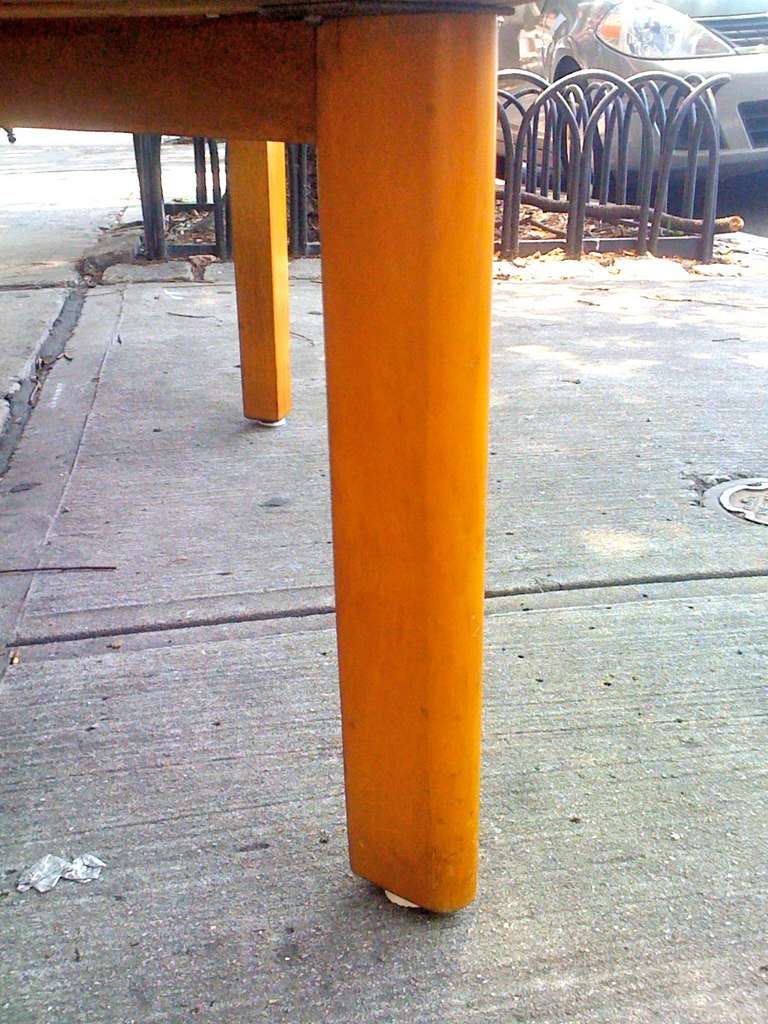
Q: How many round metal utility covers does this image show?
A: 1